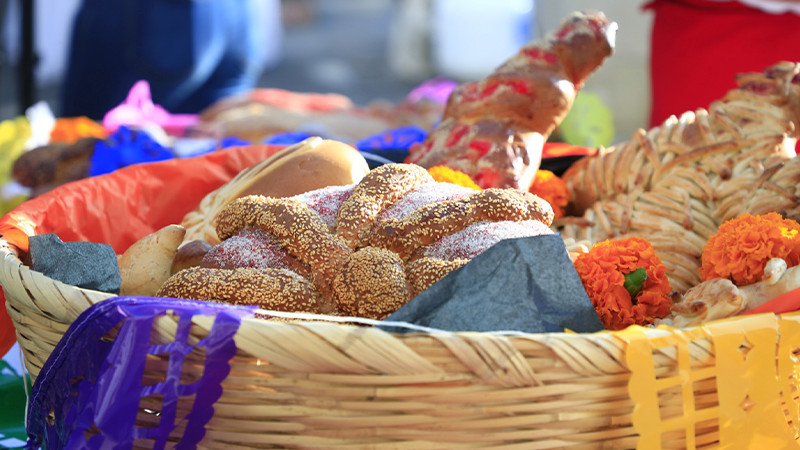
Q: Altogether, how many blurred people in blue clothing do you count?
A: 1